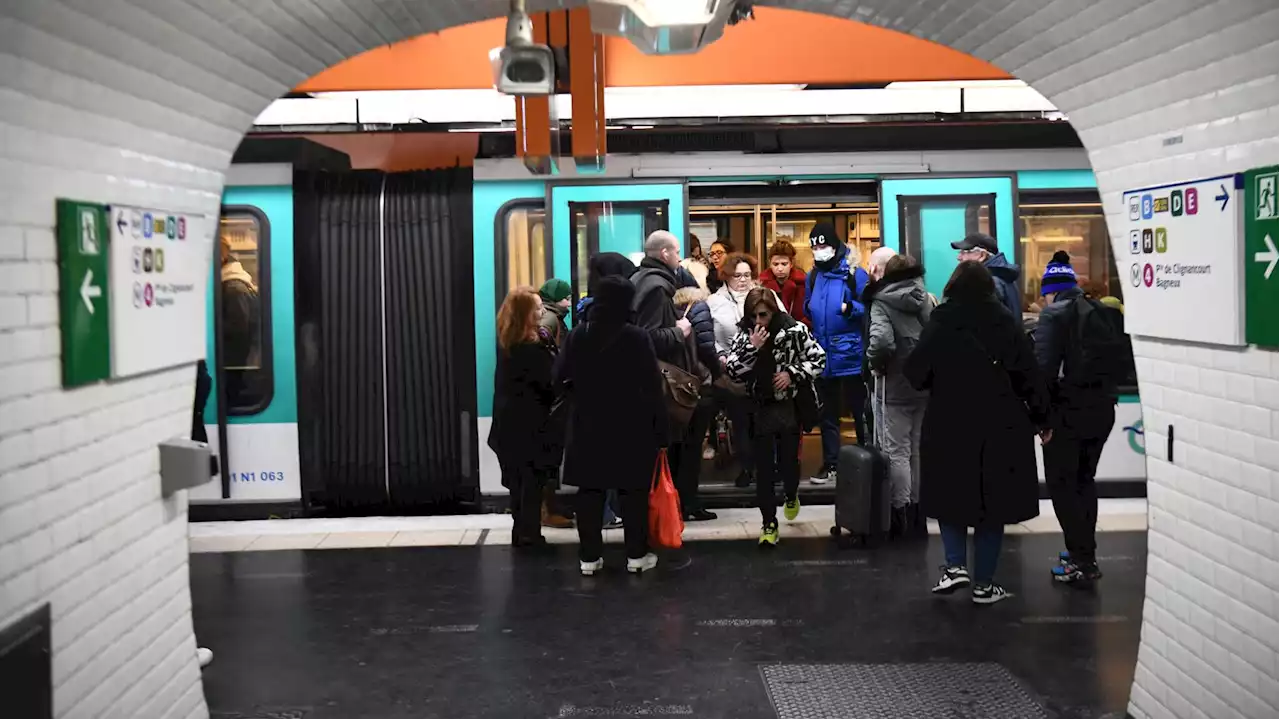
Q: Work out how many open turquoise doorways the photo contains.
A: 1